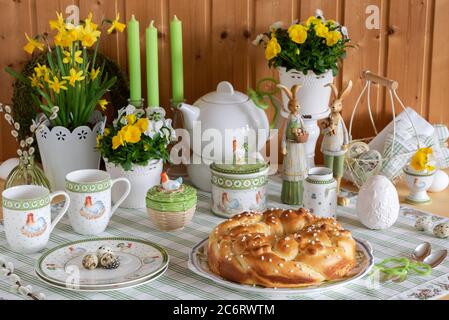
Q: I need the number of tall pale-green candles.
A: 3